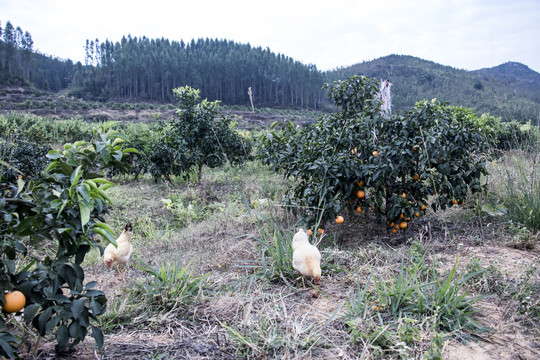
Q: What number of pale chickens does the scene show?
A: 2